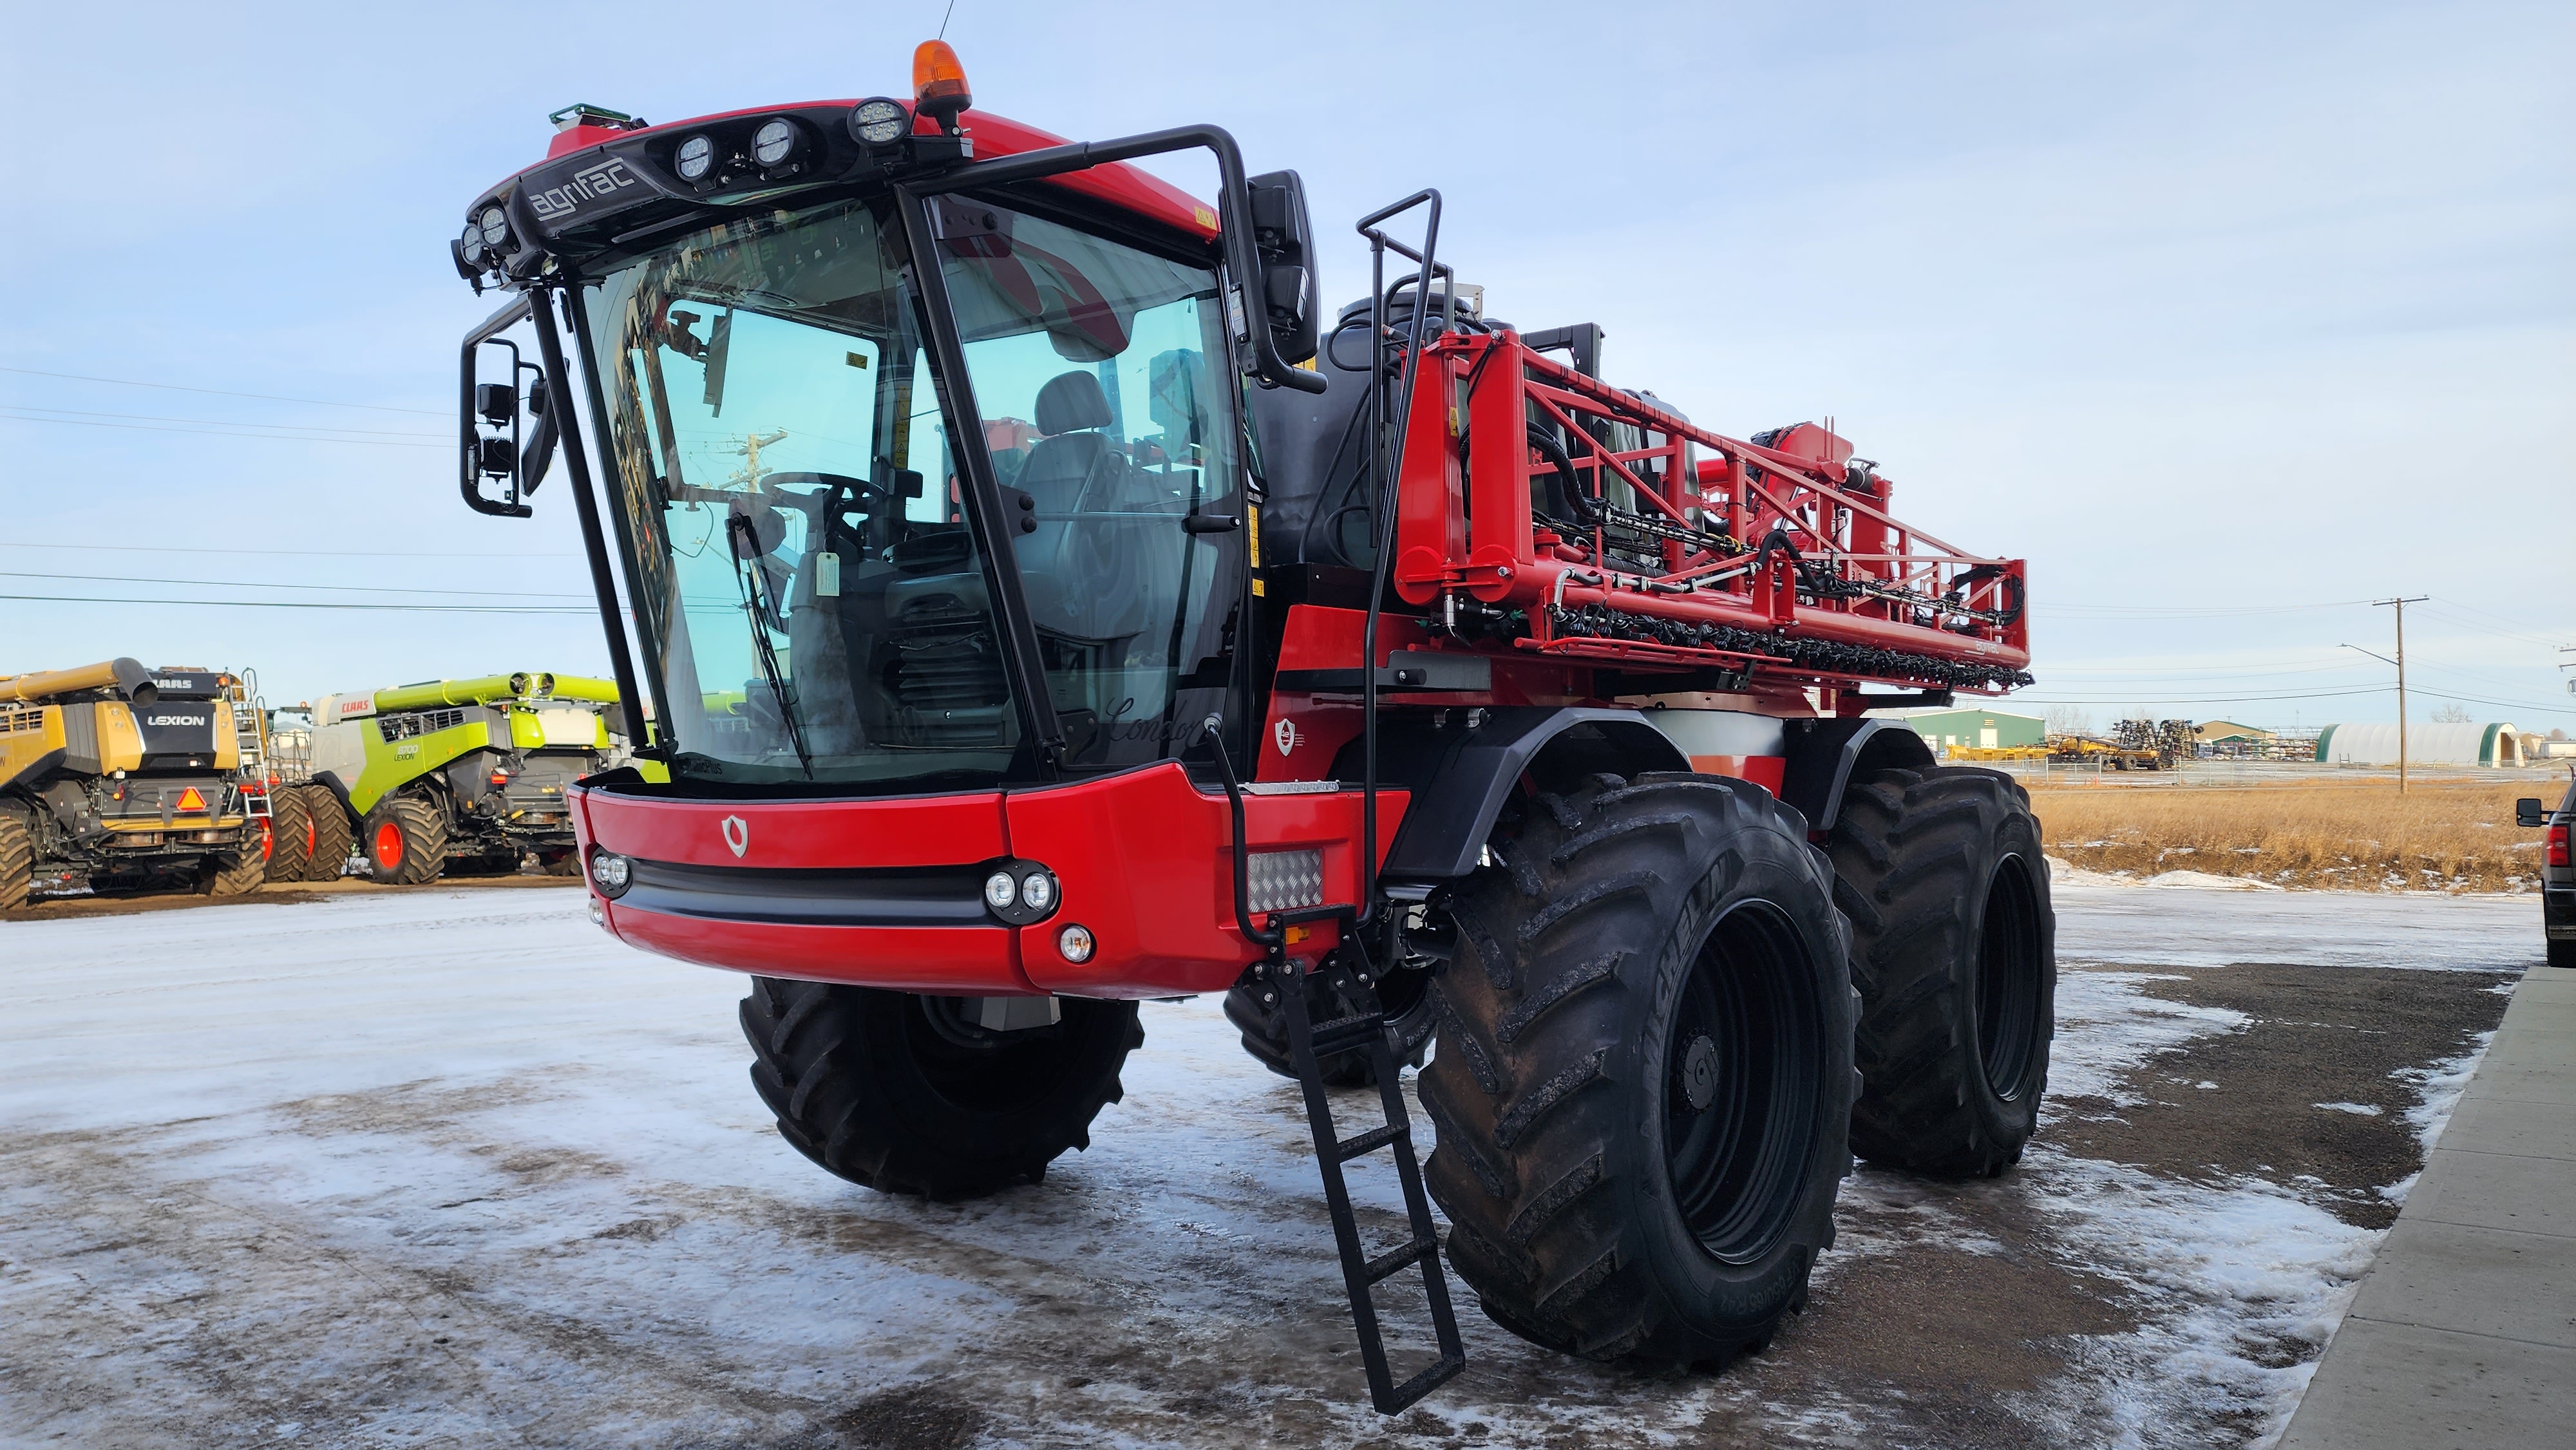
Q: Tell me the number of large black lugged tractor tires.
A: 4